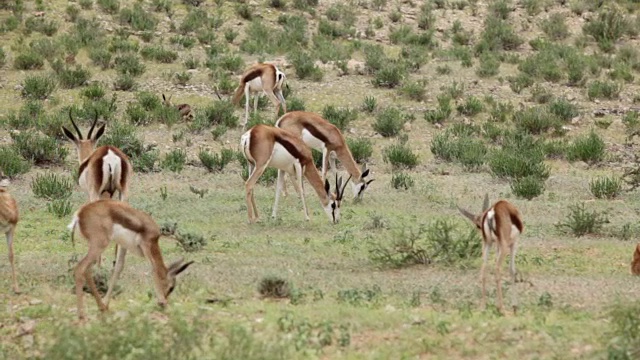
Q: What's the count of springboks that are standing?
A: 7